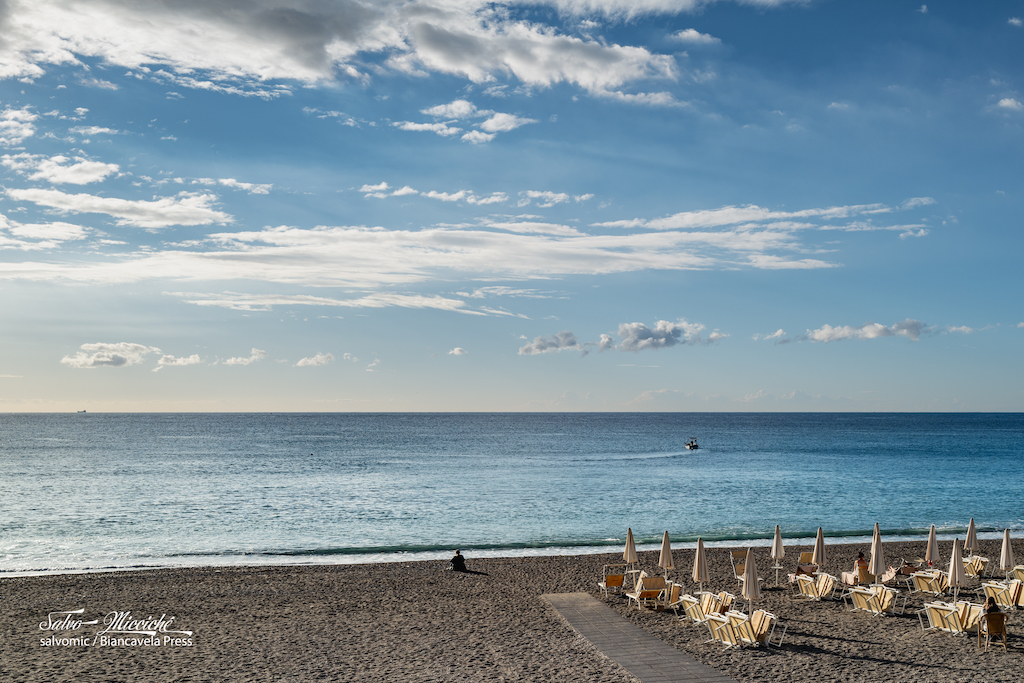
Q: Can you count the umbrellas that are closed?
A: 12